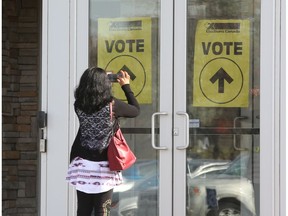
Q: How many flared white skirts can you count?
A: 1